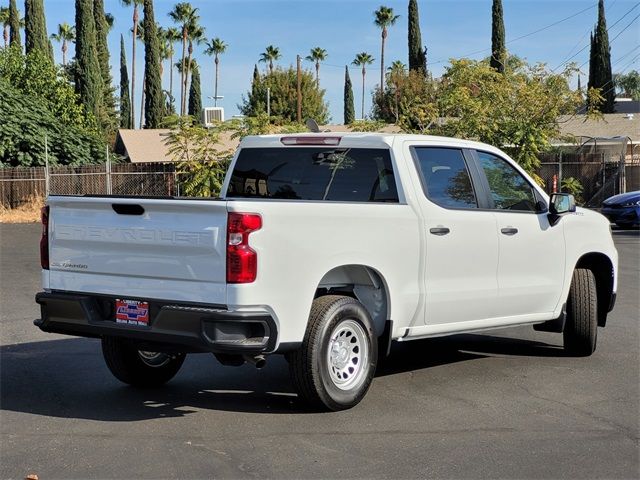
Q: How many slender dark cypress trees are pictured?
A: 12